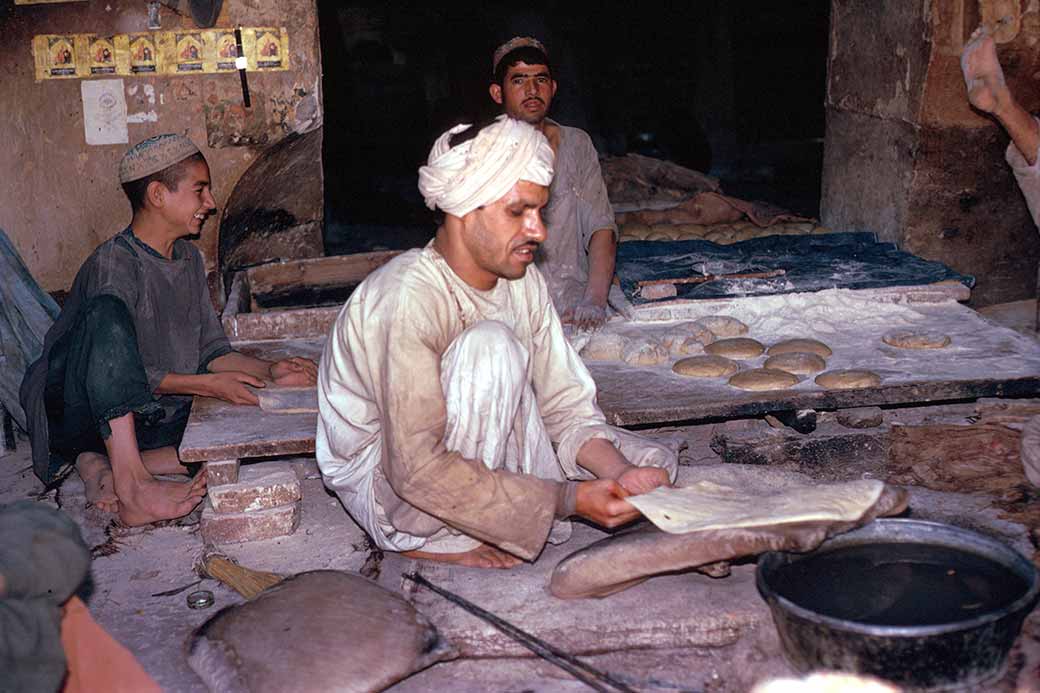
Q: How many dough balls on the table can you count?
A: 11